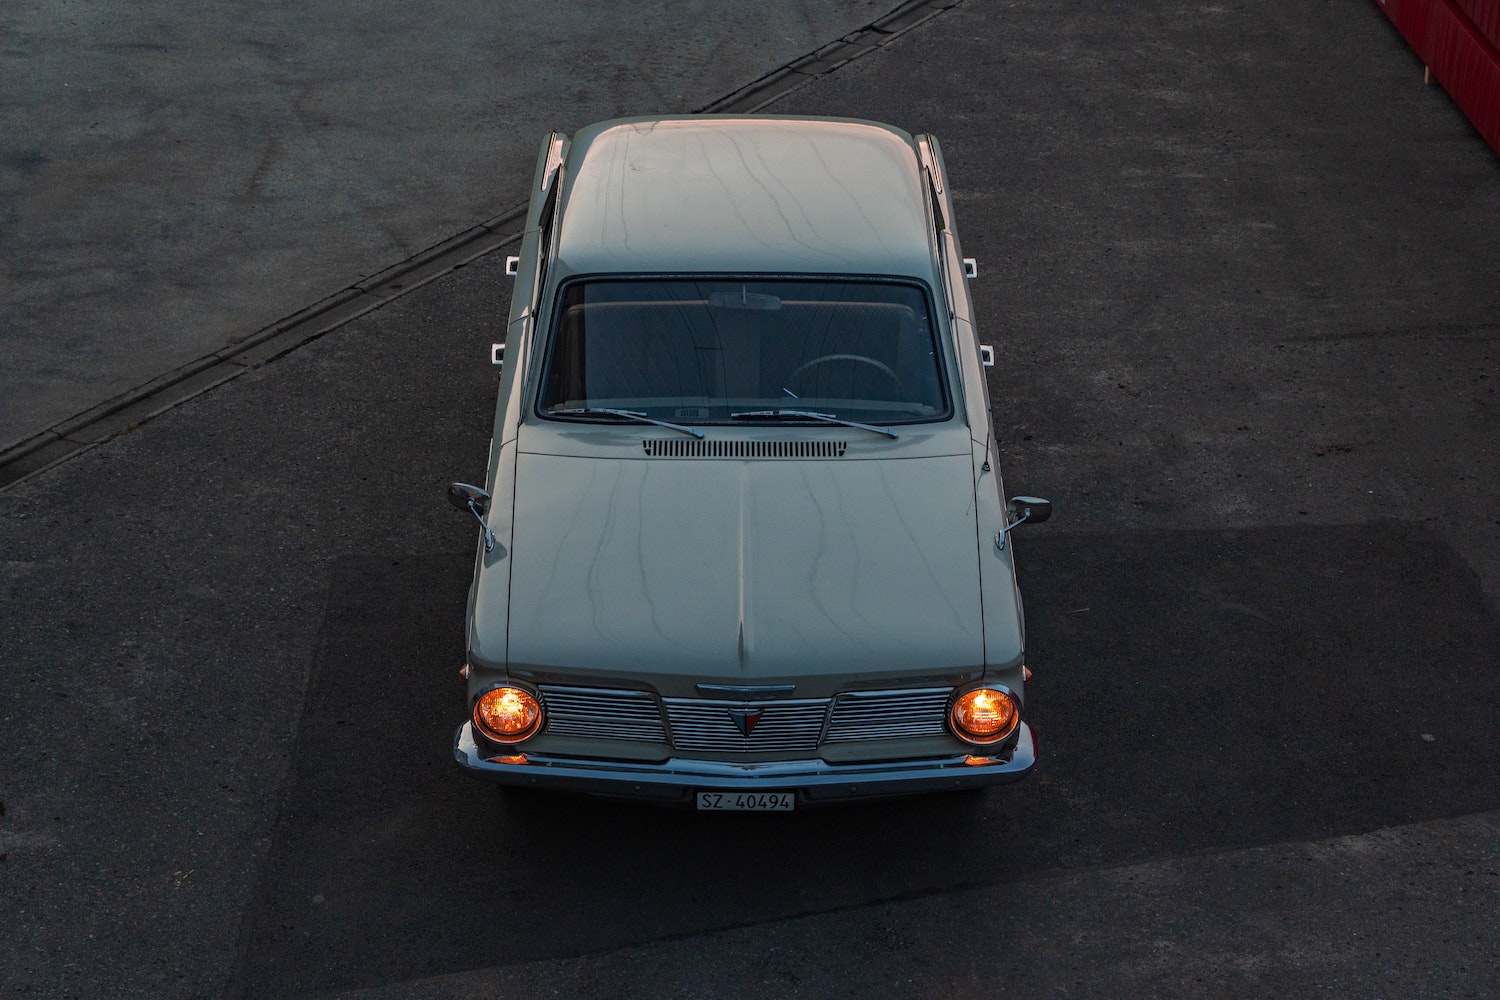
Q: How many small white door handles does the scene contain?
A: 4